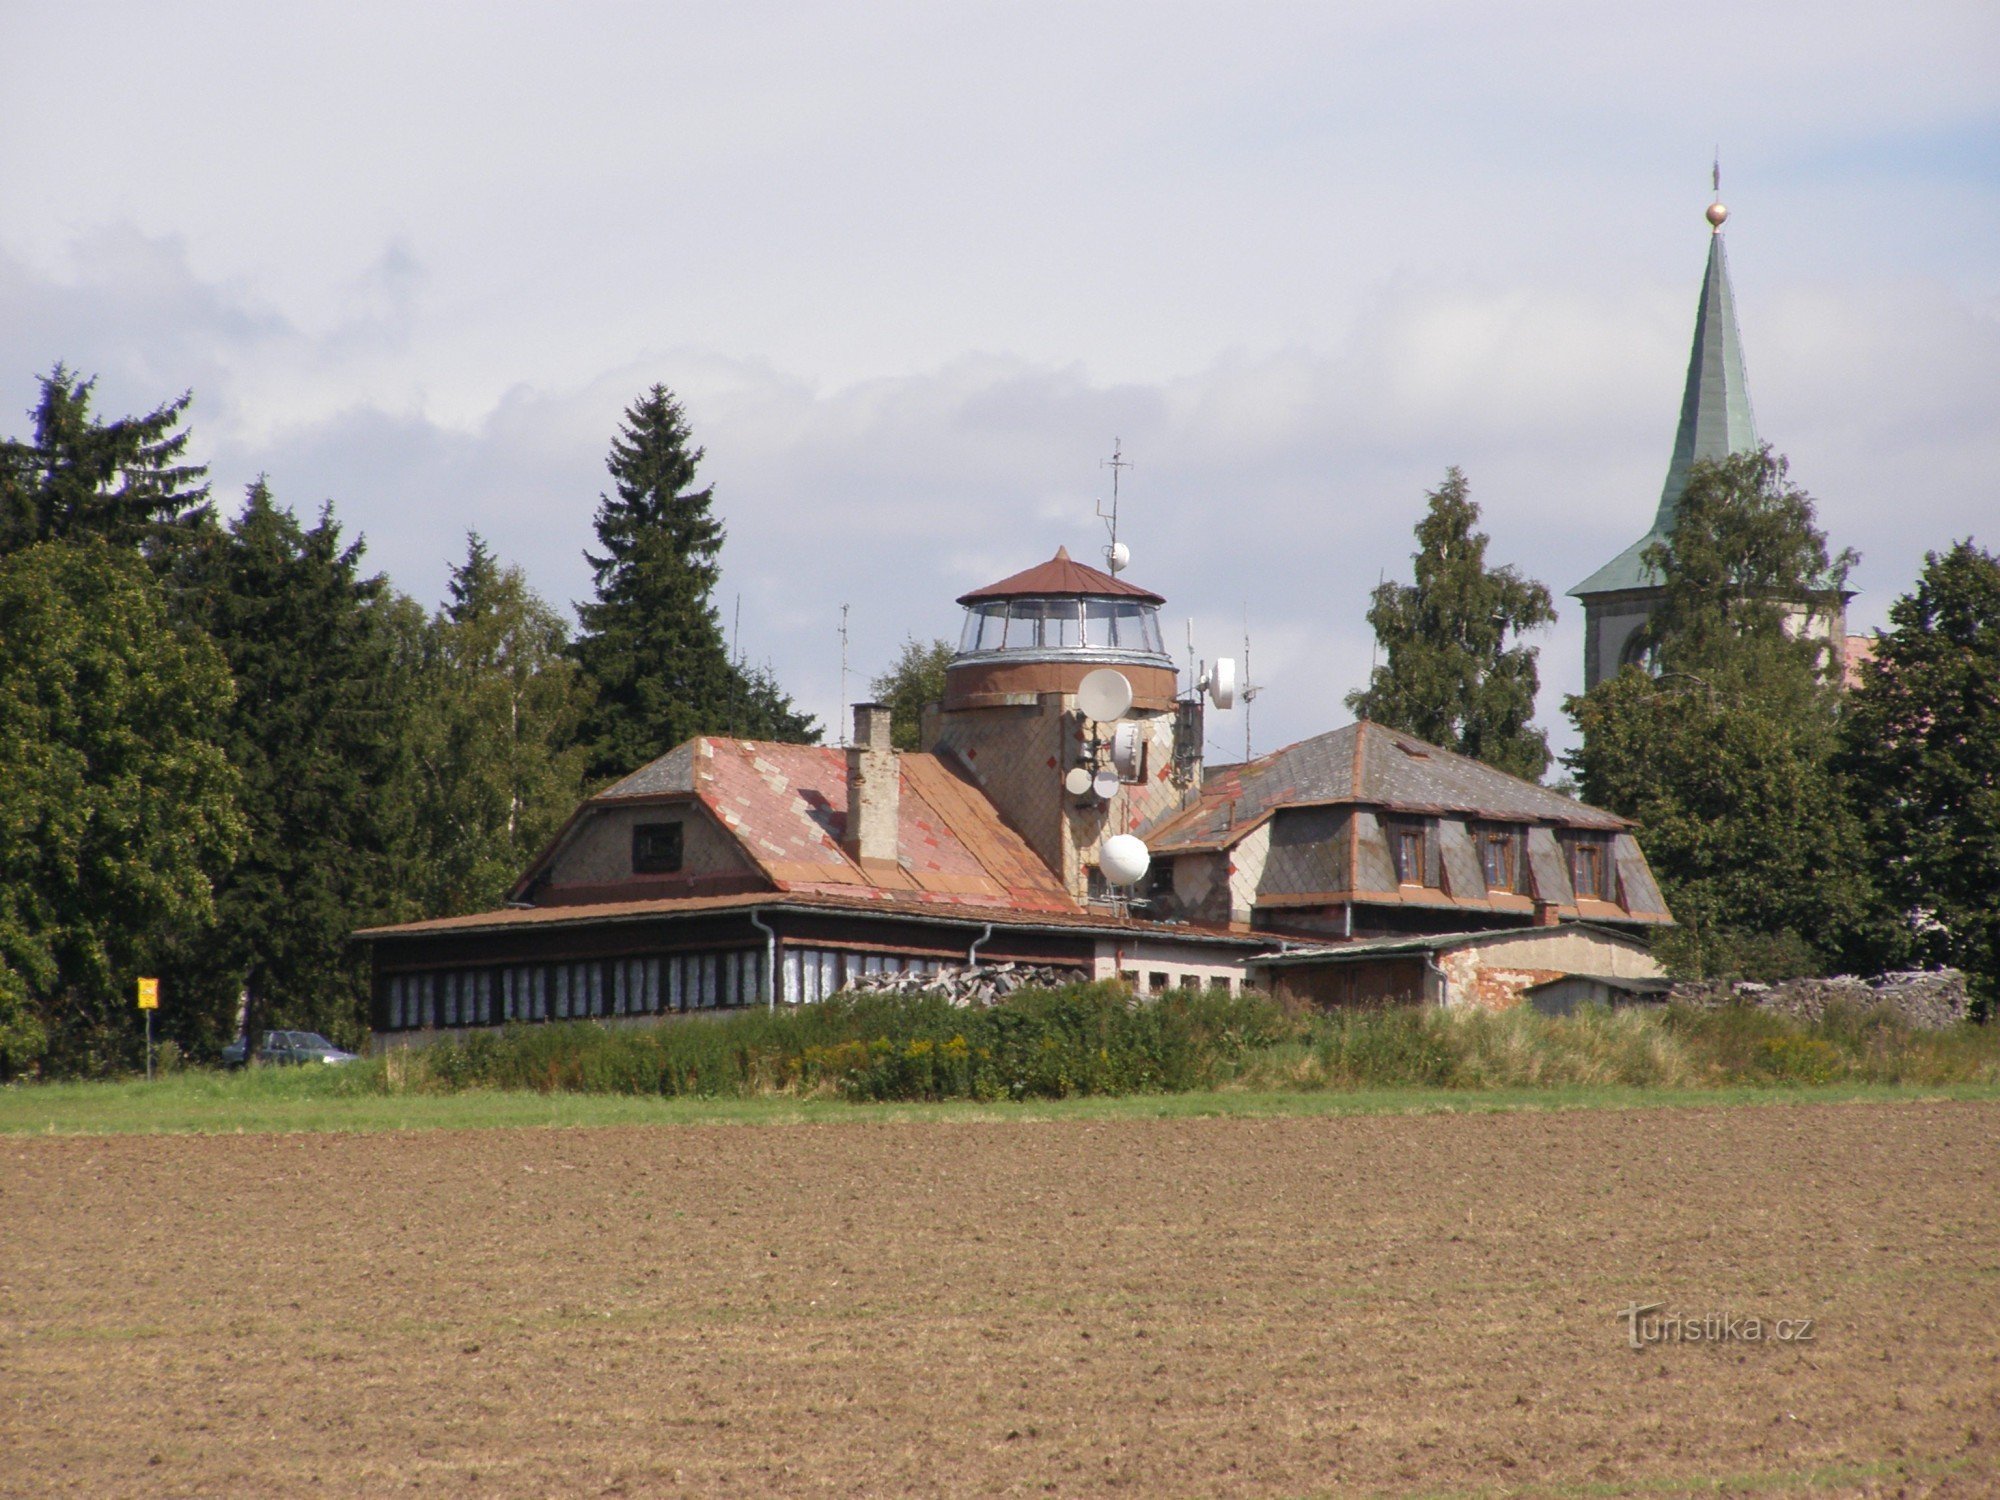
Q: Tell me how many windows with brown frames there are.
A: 3